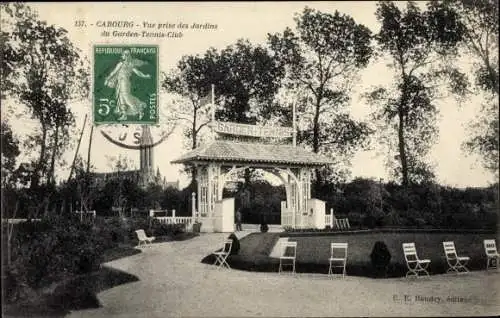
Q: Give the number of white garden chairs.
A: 7